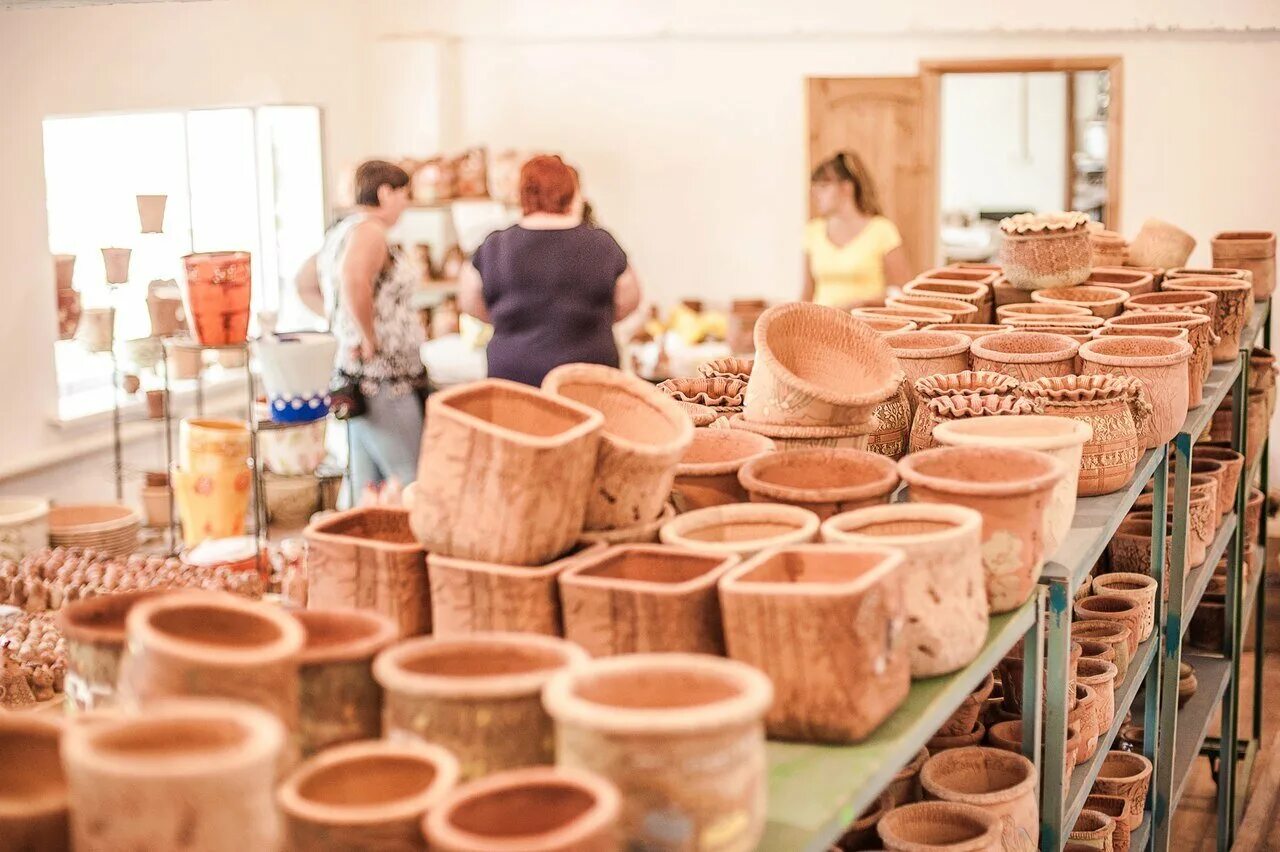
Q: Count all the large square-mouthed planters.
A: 5